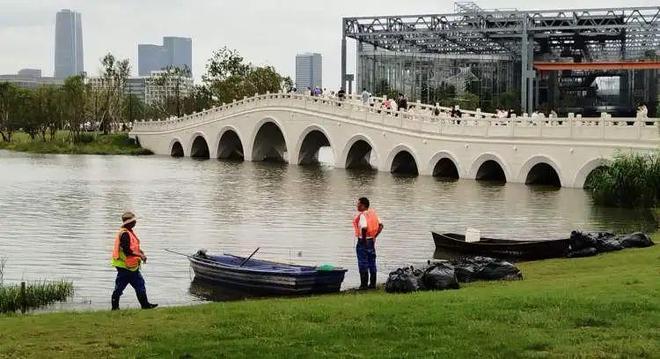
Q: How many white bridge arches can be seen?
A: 11